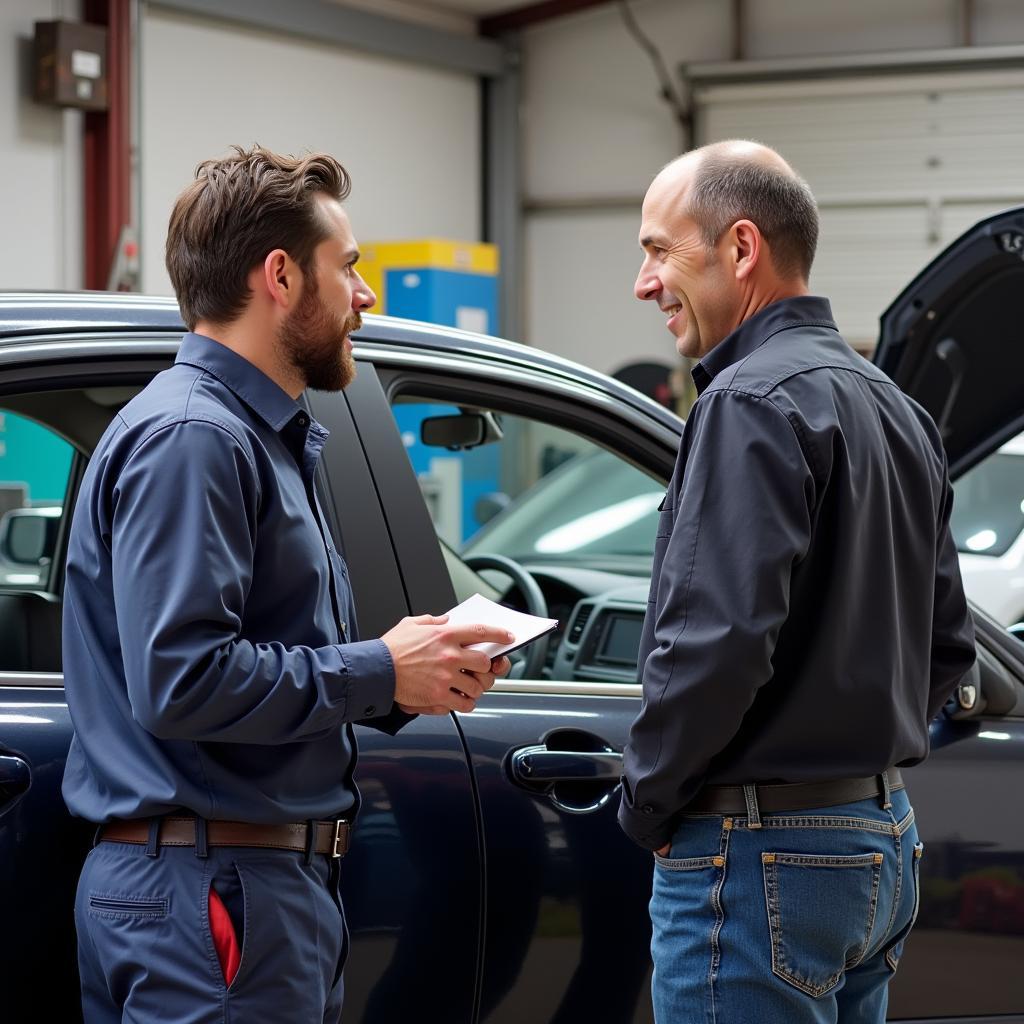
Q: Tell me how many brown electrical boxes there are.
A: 1